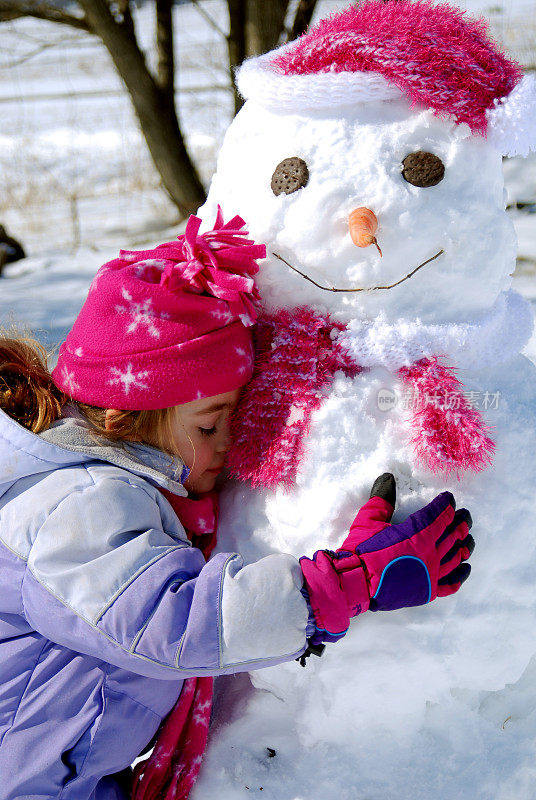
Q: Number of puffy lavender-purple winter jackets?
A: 1